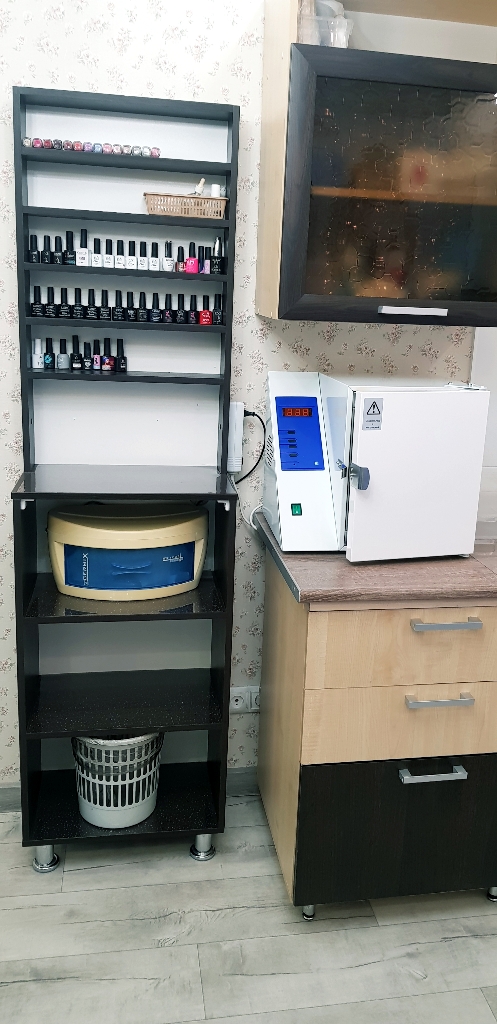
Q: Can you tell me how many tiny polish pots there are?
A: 14